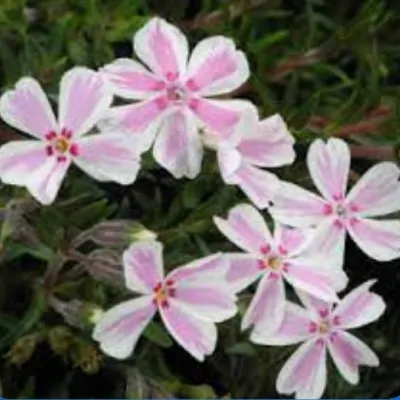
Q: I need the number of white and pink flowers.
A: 7